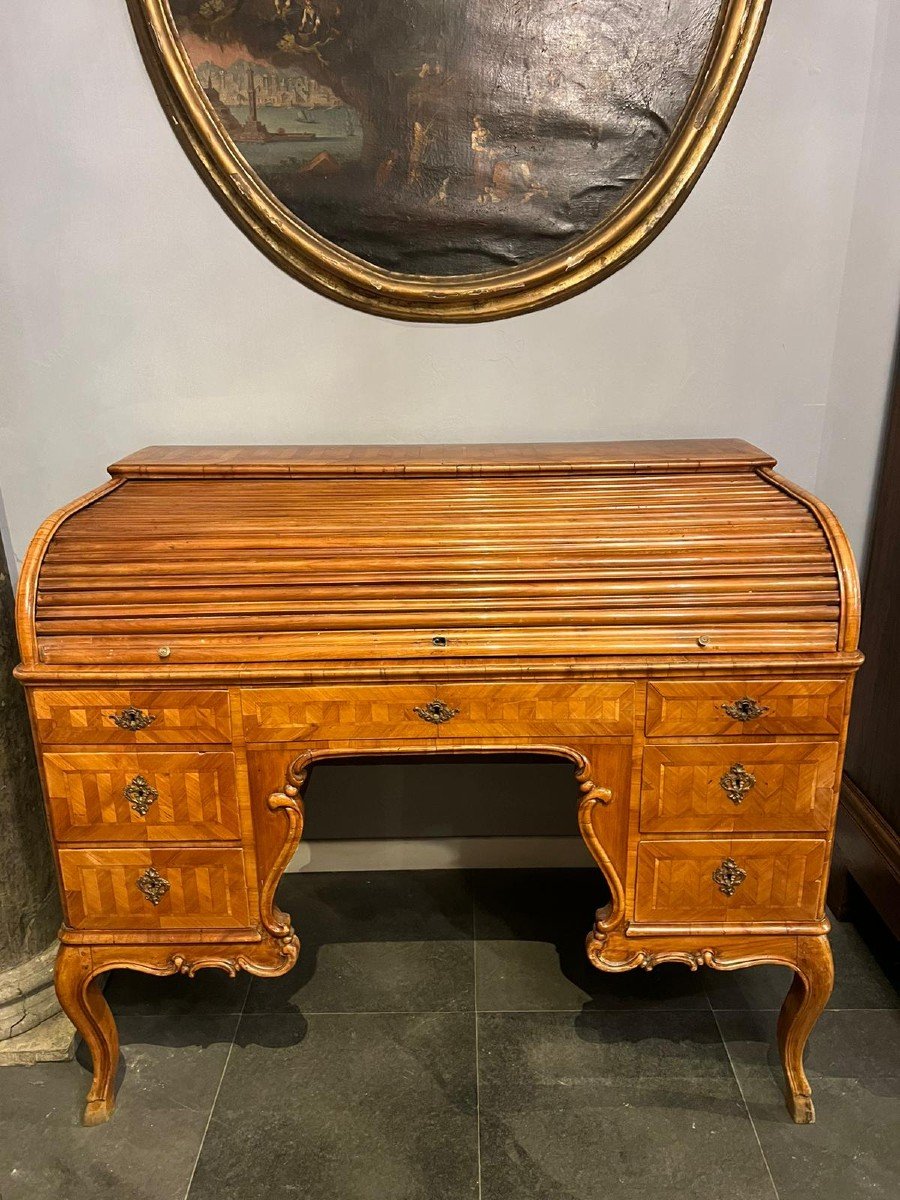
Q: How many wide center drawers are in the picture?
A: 1